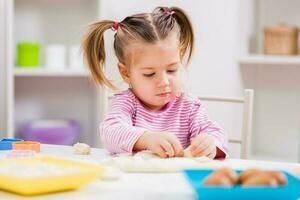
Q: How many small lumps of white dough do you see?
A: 1